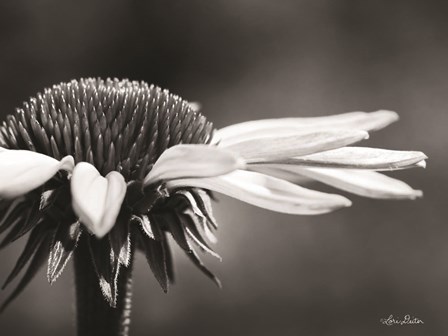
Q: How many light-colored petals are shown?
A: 8